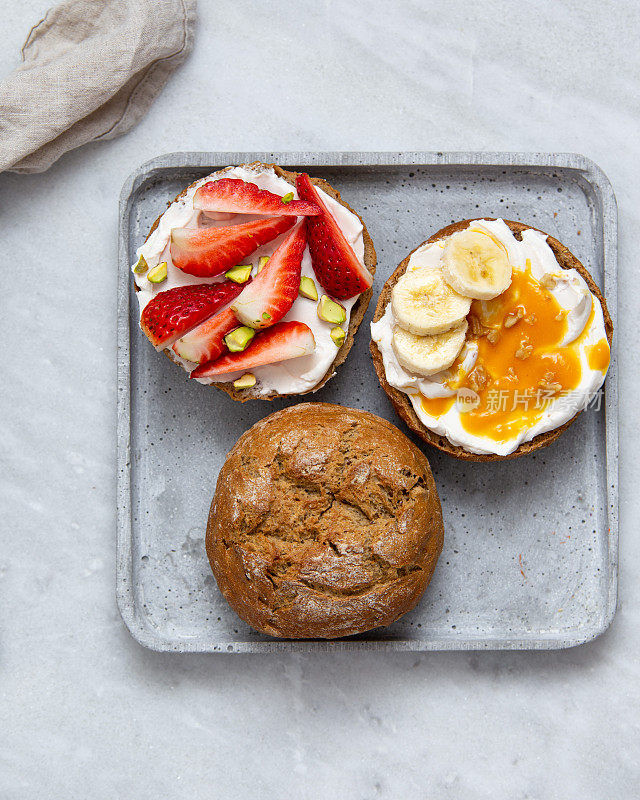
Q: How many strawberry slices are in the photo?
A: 7